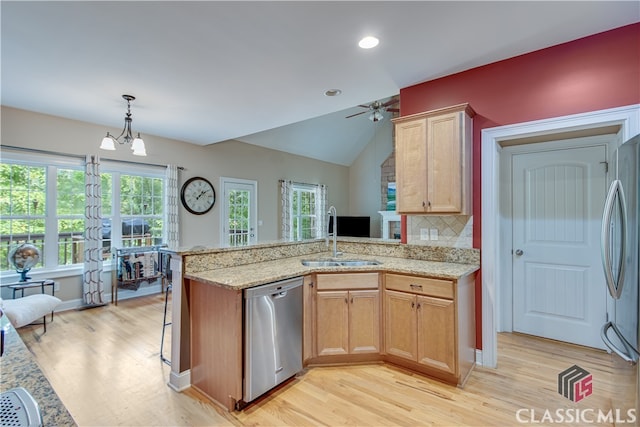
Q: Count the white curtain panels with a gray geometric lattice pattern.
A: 4